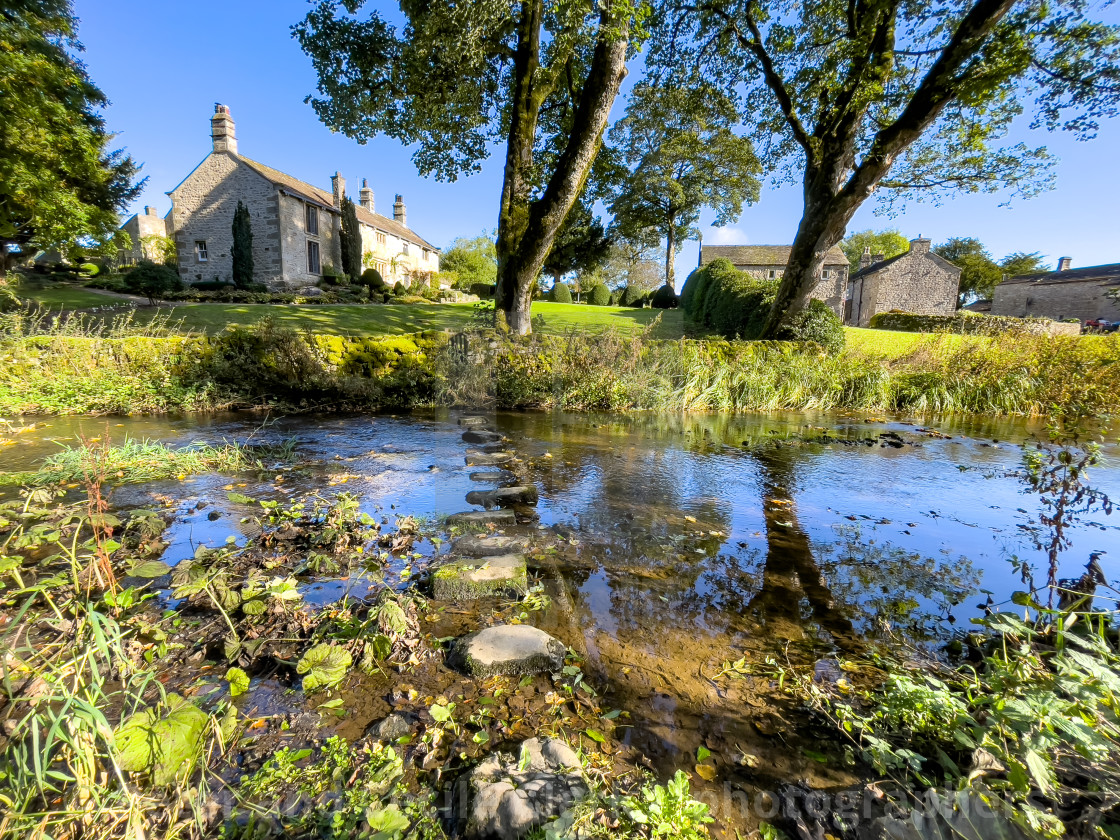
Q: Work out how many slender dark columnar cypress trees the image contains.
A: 2